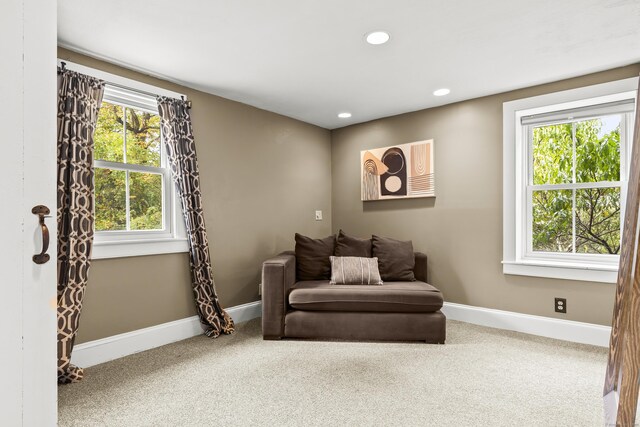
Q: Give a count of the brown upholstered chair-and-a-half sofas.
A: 1